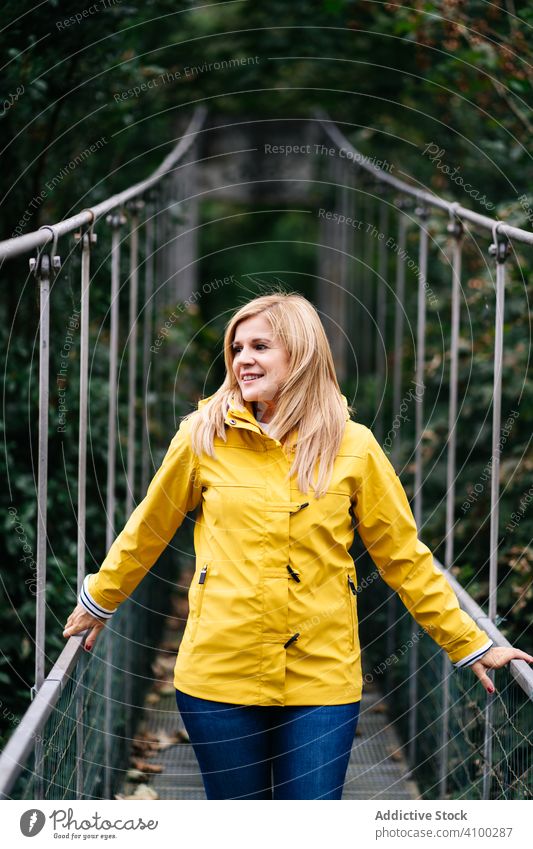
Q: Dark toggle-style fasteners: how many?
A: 3